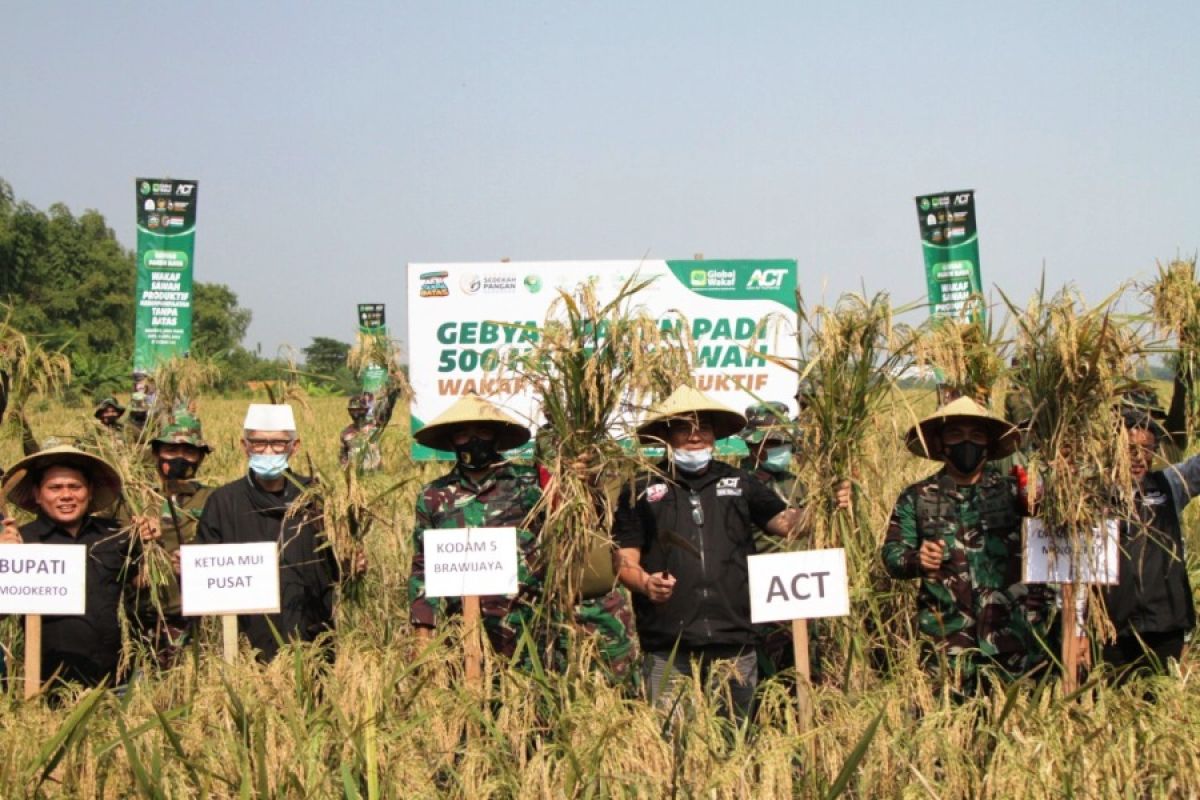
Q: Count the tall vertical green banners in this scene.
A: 3